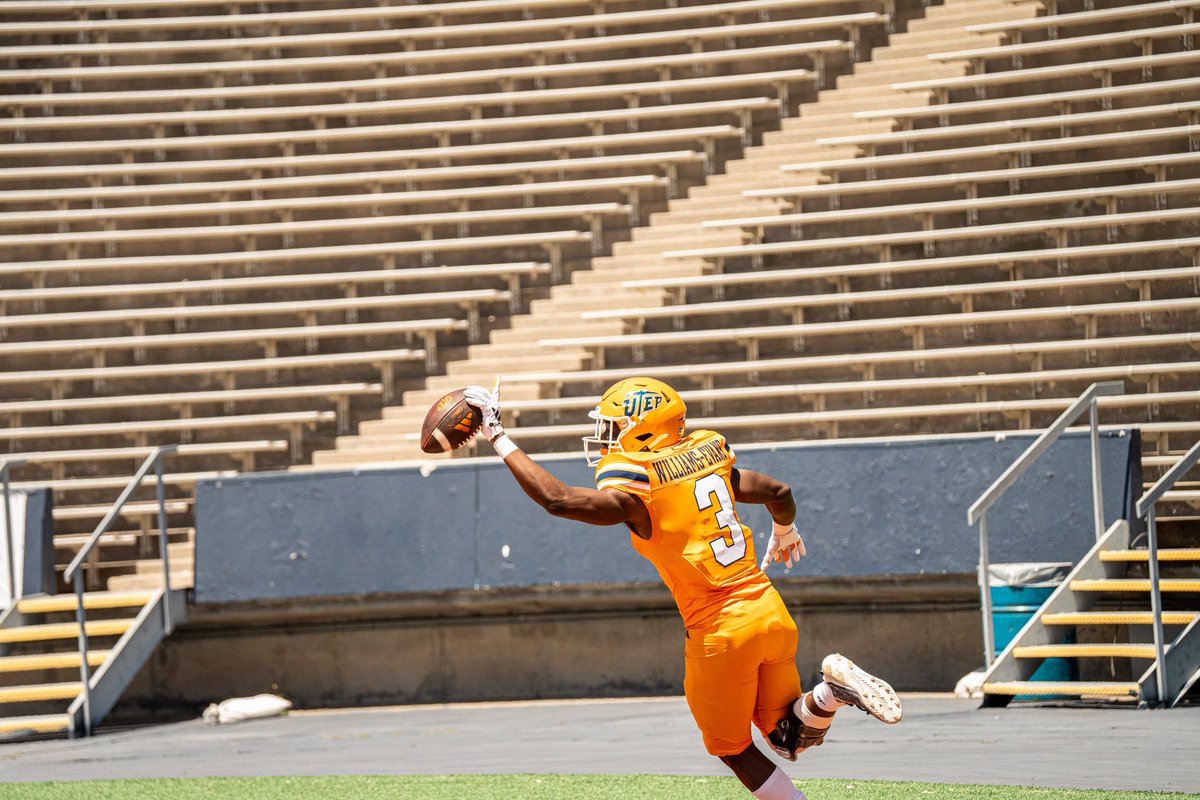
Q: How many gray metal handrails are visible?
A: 4